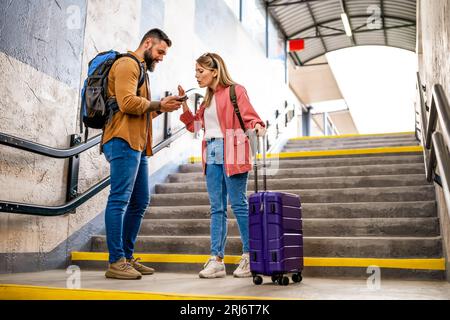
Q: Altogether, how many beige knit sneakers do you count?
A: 2